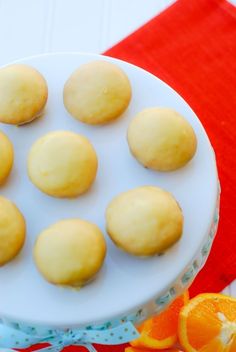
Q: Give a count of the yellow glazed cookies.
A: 8